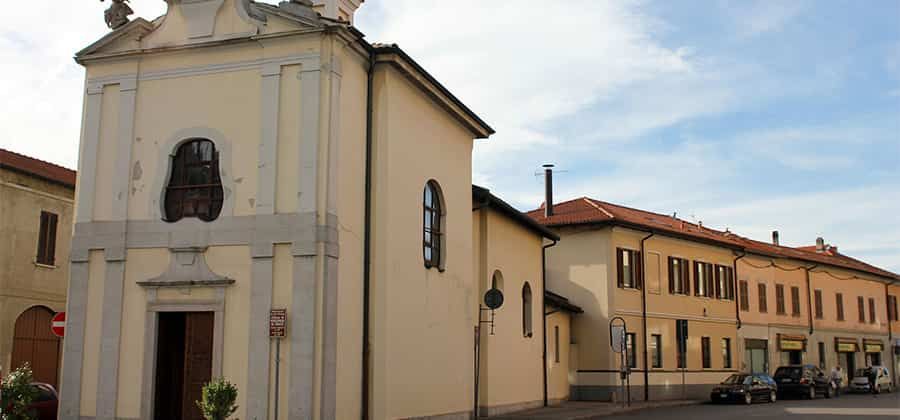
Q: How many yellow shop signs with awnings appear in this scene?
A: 3